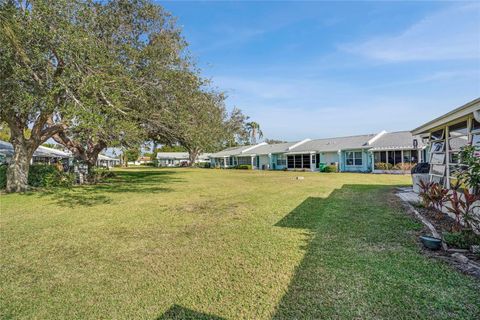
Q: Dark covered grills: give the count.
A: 1